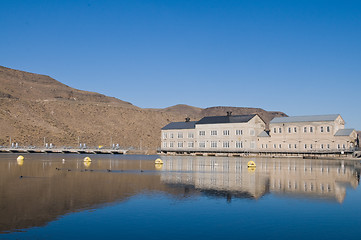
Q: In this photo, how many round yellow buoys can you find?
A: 4